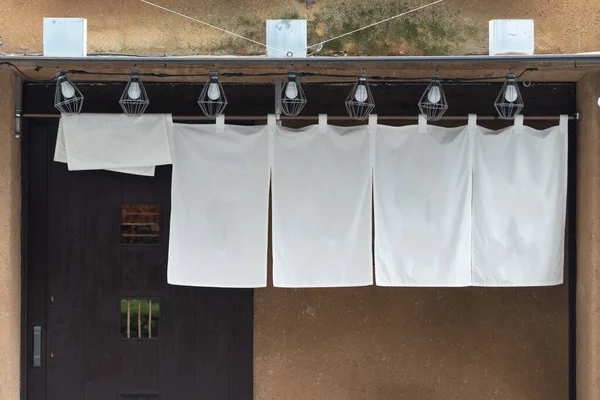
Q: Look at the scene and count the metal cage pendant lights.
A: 7